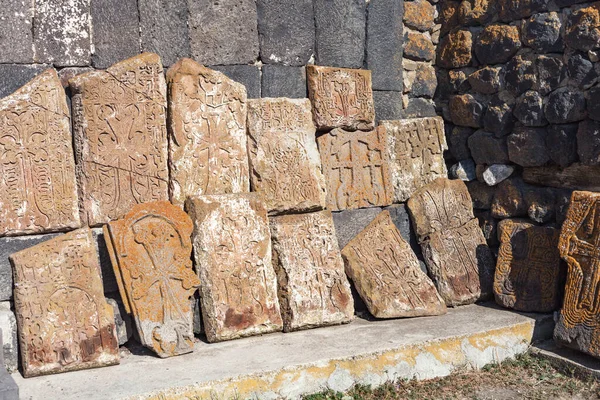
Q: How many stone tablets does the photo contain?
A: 15